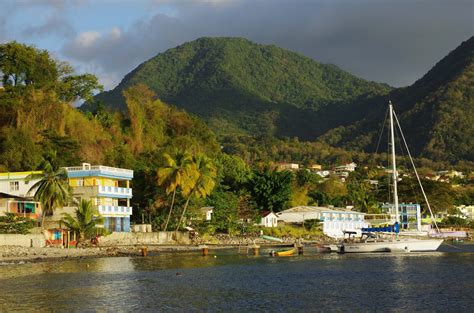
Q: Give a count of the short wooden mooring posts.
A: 4